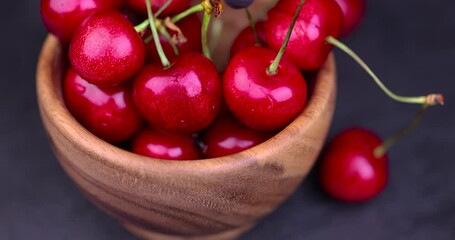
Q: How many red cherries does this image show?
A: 13